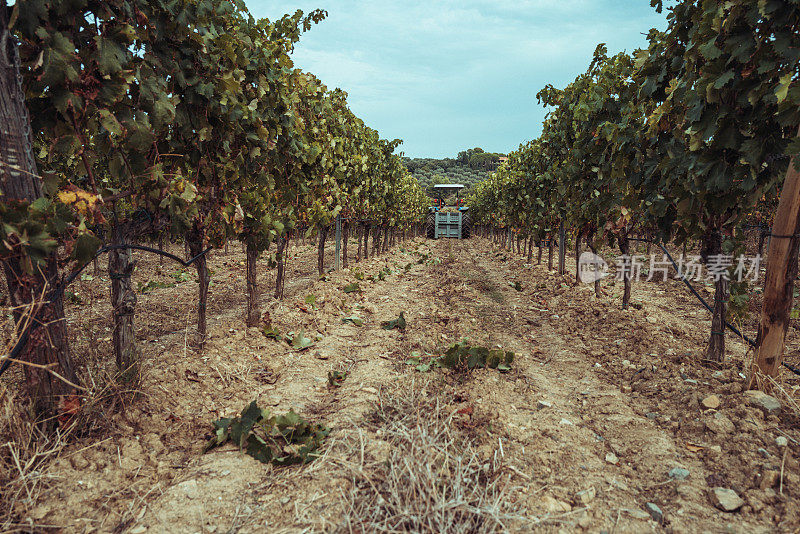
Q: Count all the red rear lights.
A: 2